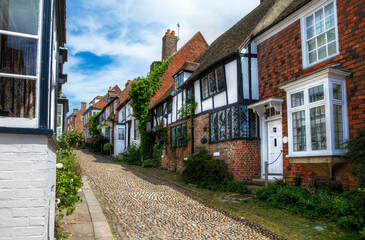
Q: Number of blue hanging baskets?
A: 3